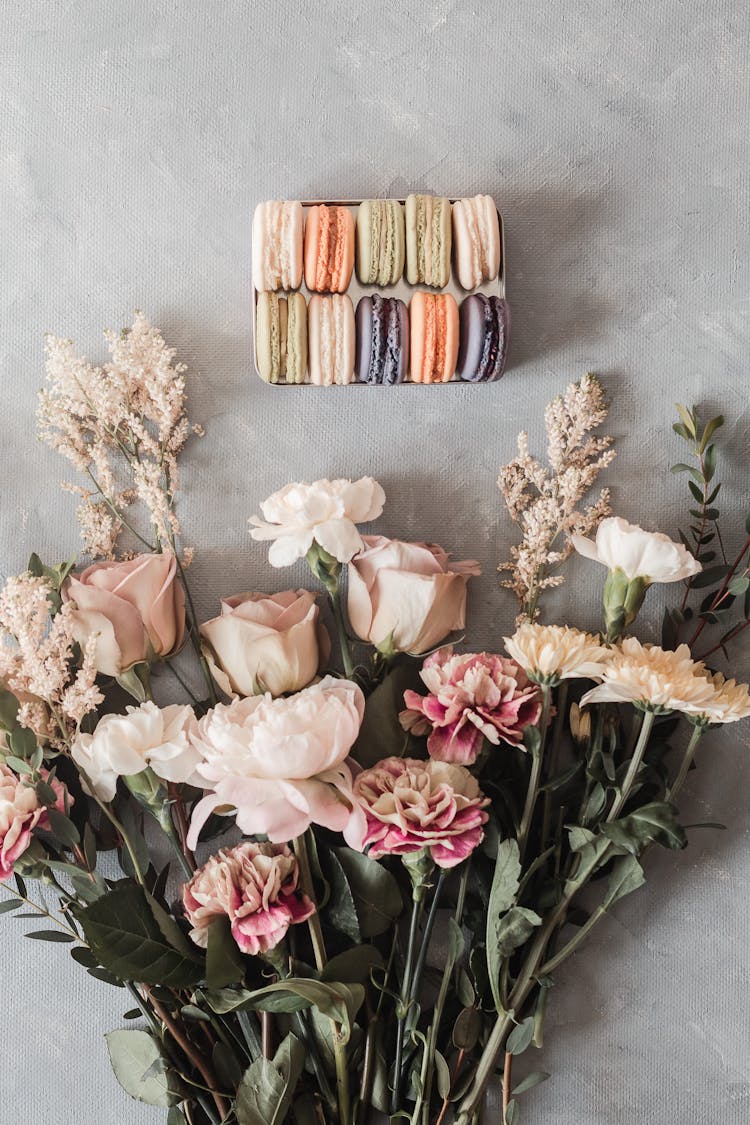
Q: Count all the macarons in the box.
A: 10